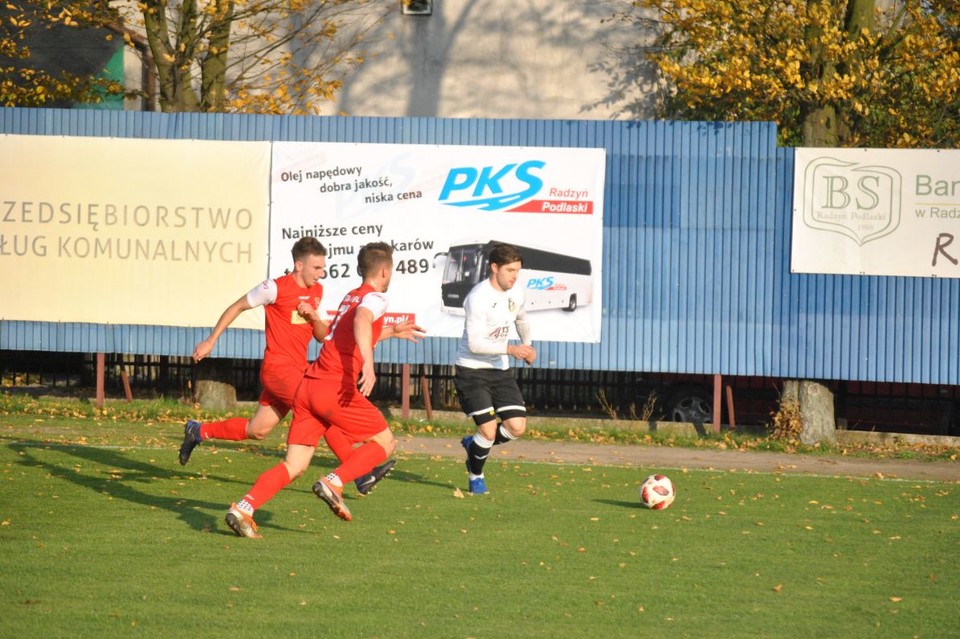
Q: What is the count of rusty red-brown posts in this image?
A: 6